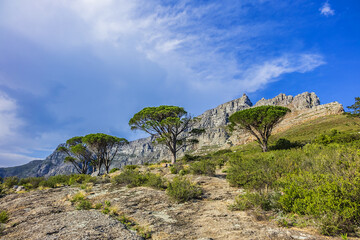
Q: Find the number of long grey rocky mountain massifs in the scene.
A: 1